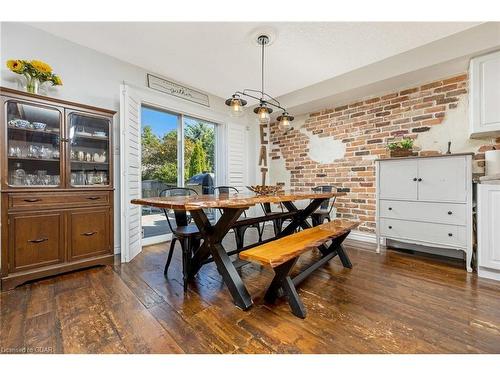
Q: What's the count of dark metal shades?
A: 3